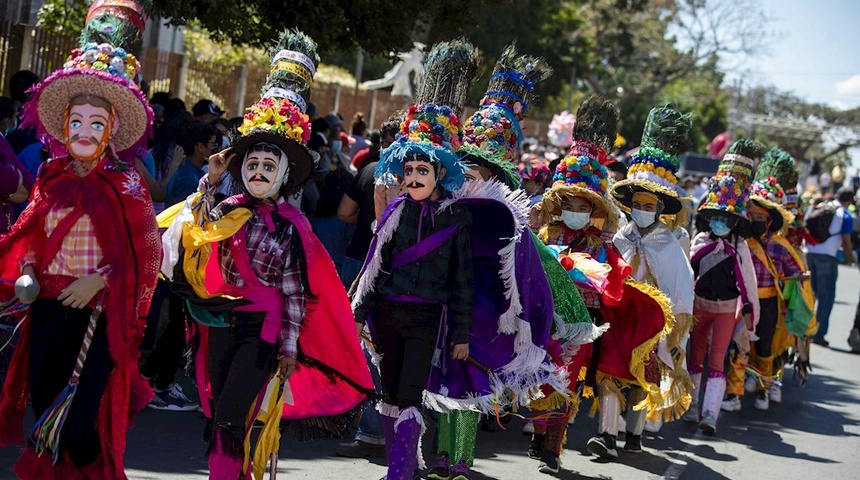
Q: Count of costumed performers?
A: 9